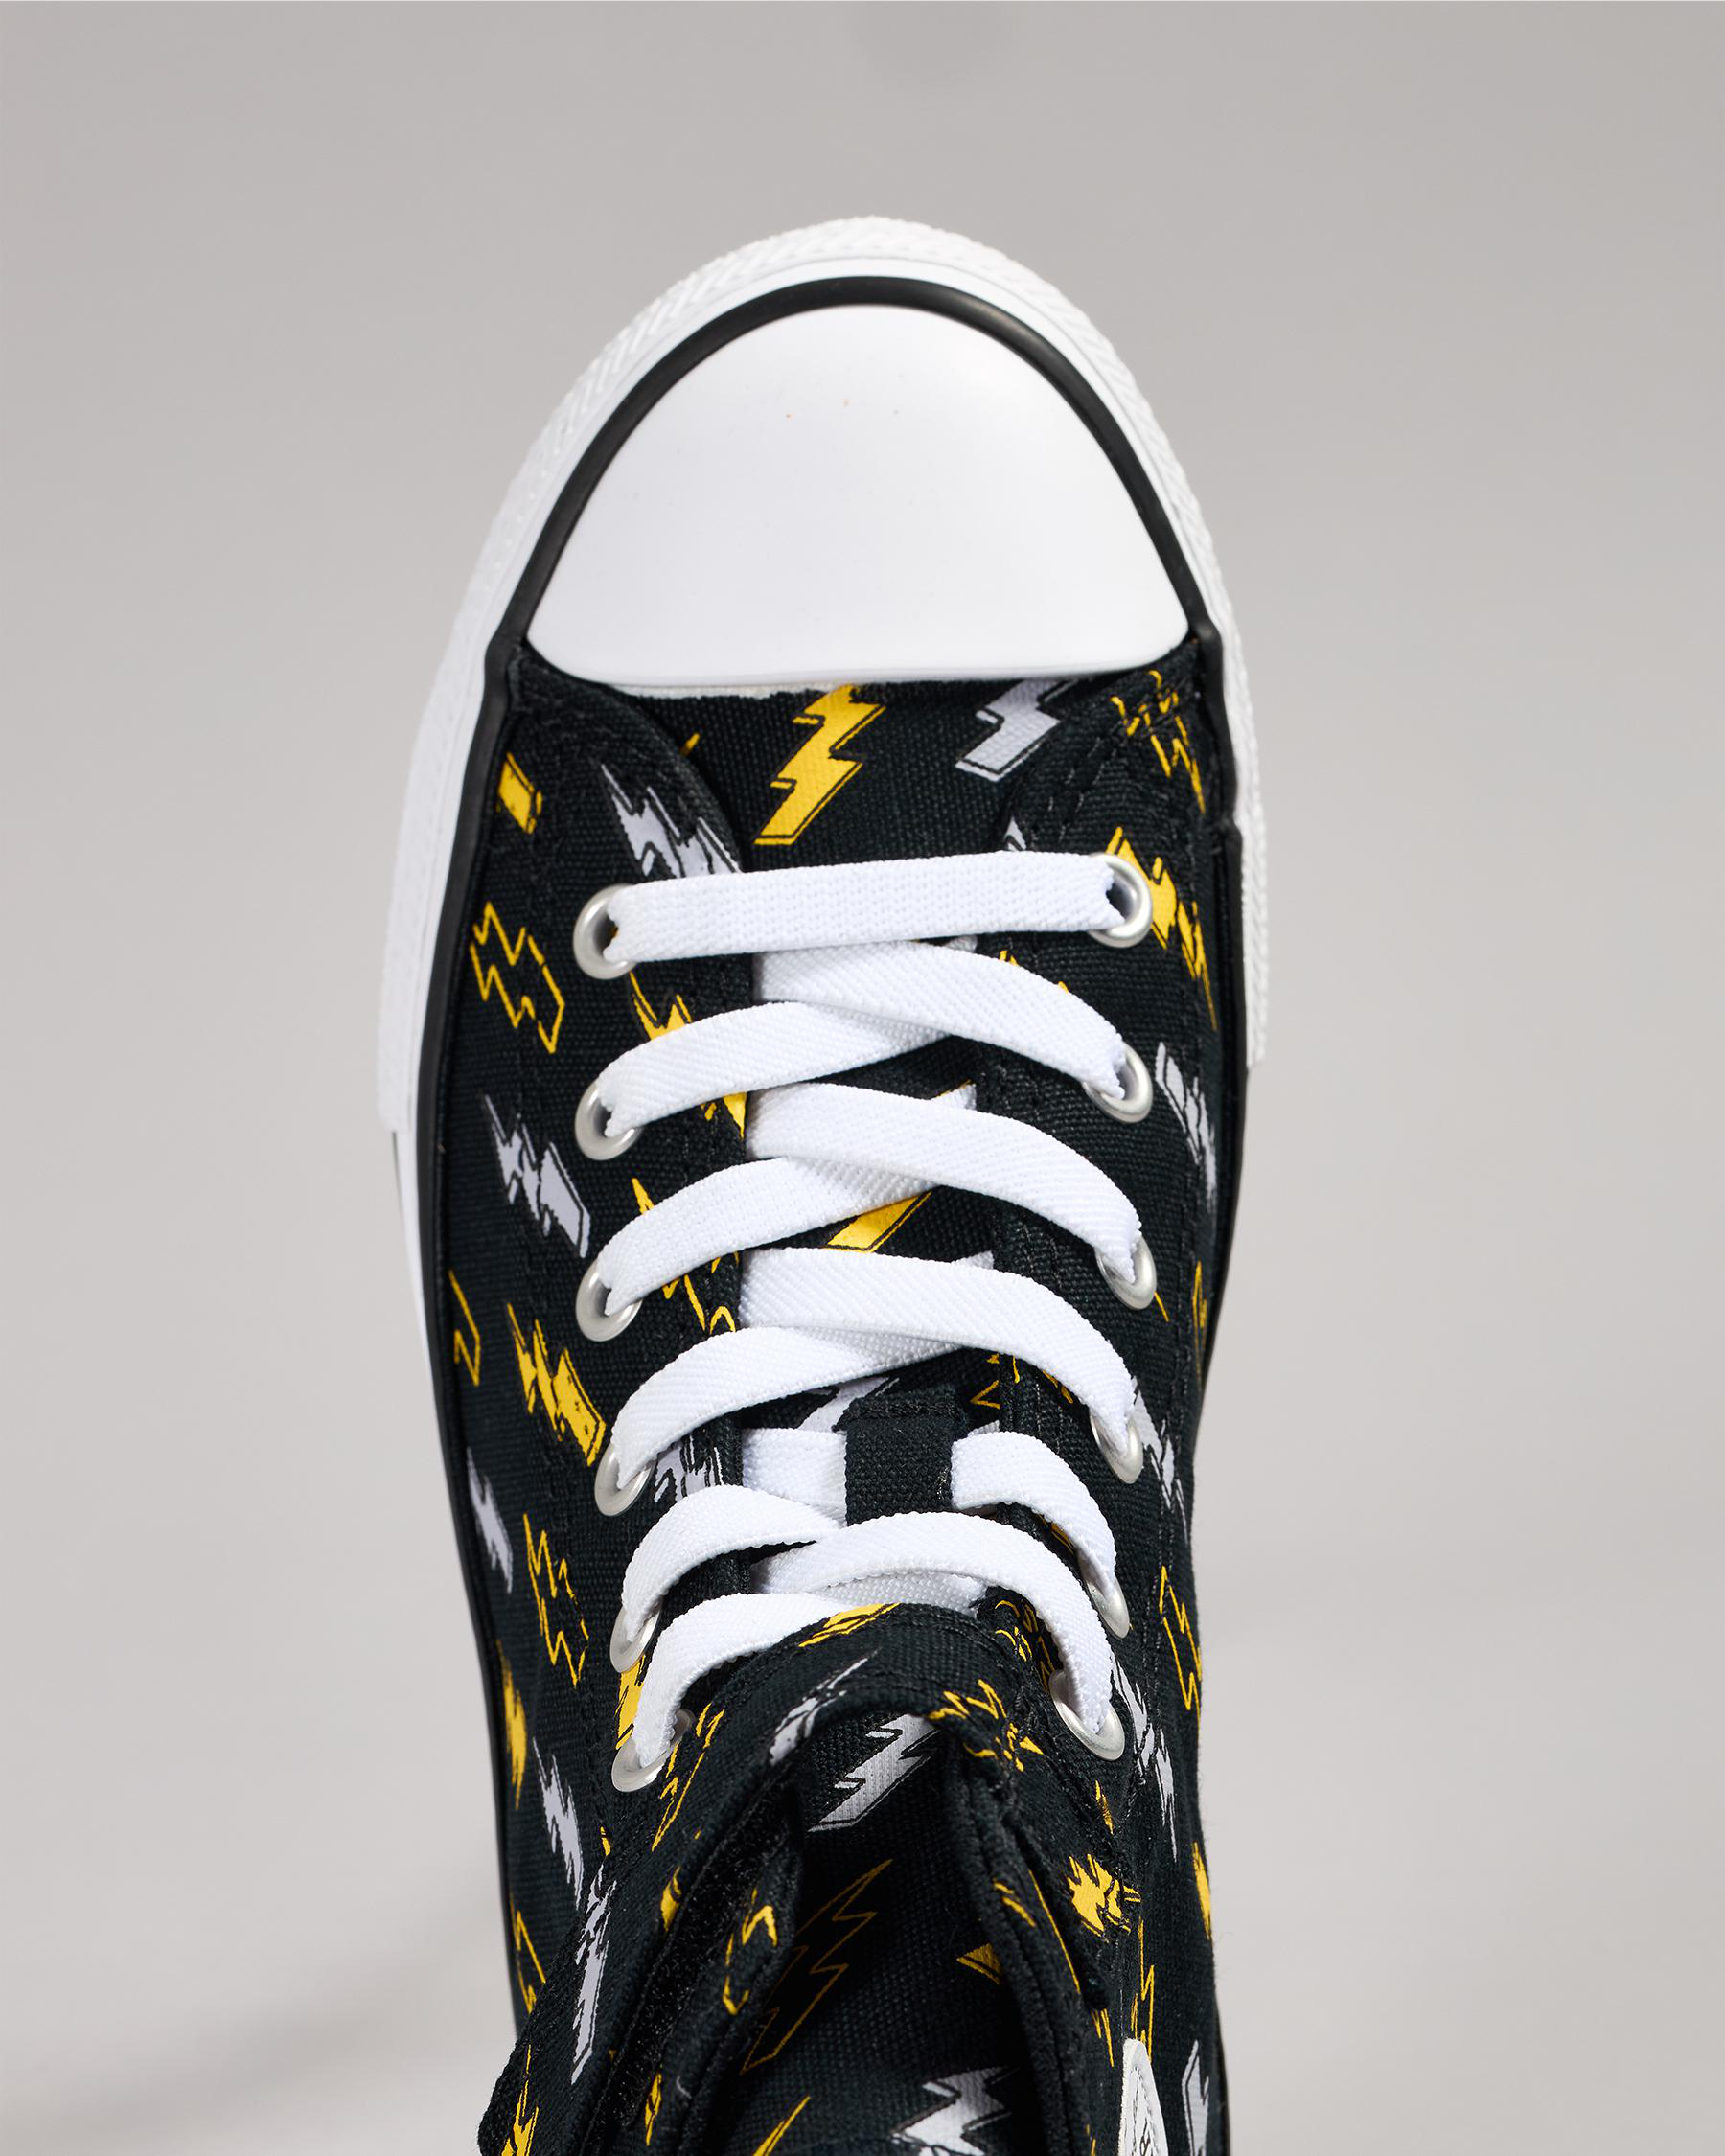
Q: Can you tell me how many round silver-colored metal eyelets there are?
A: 12